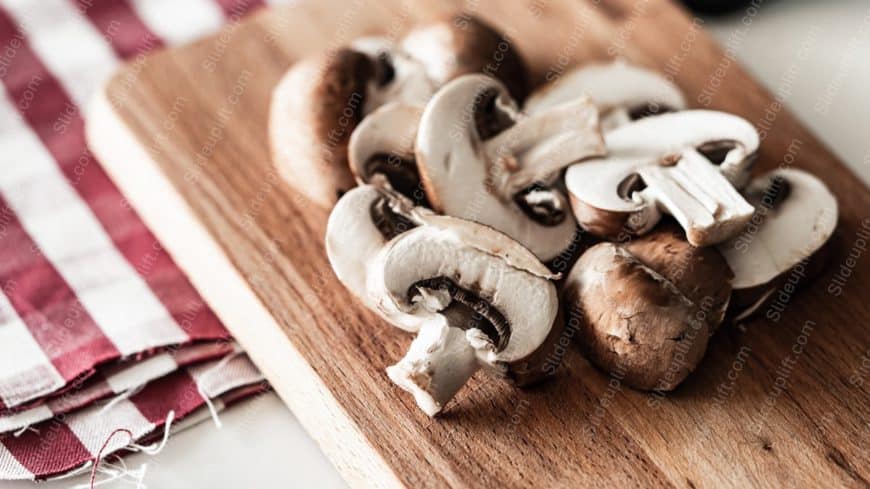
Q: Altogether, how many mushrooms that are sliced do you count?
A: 7